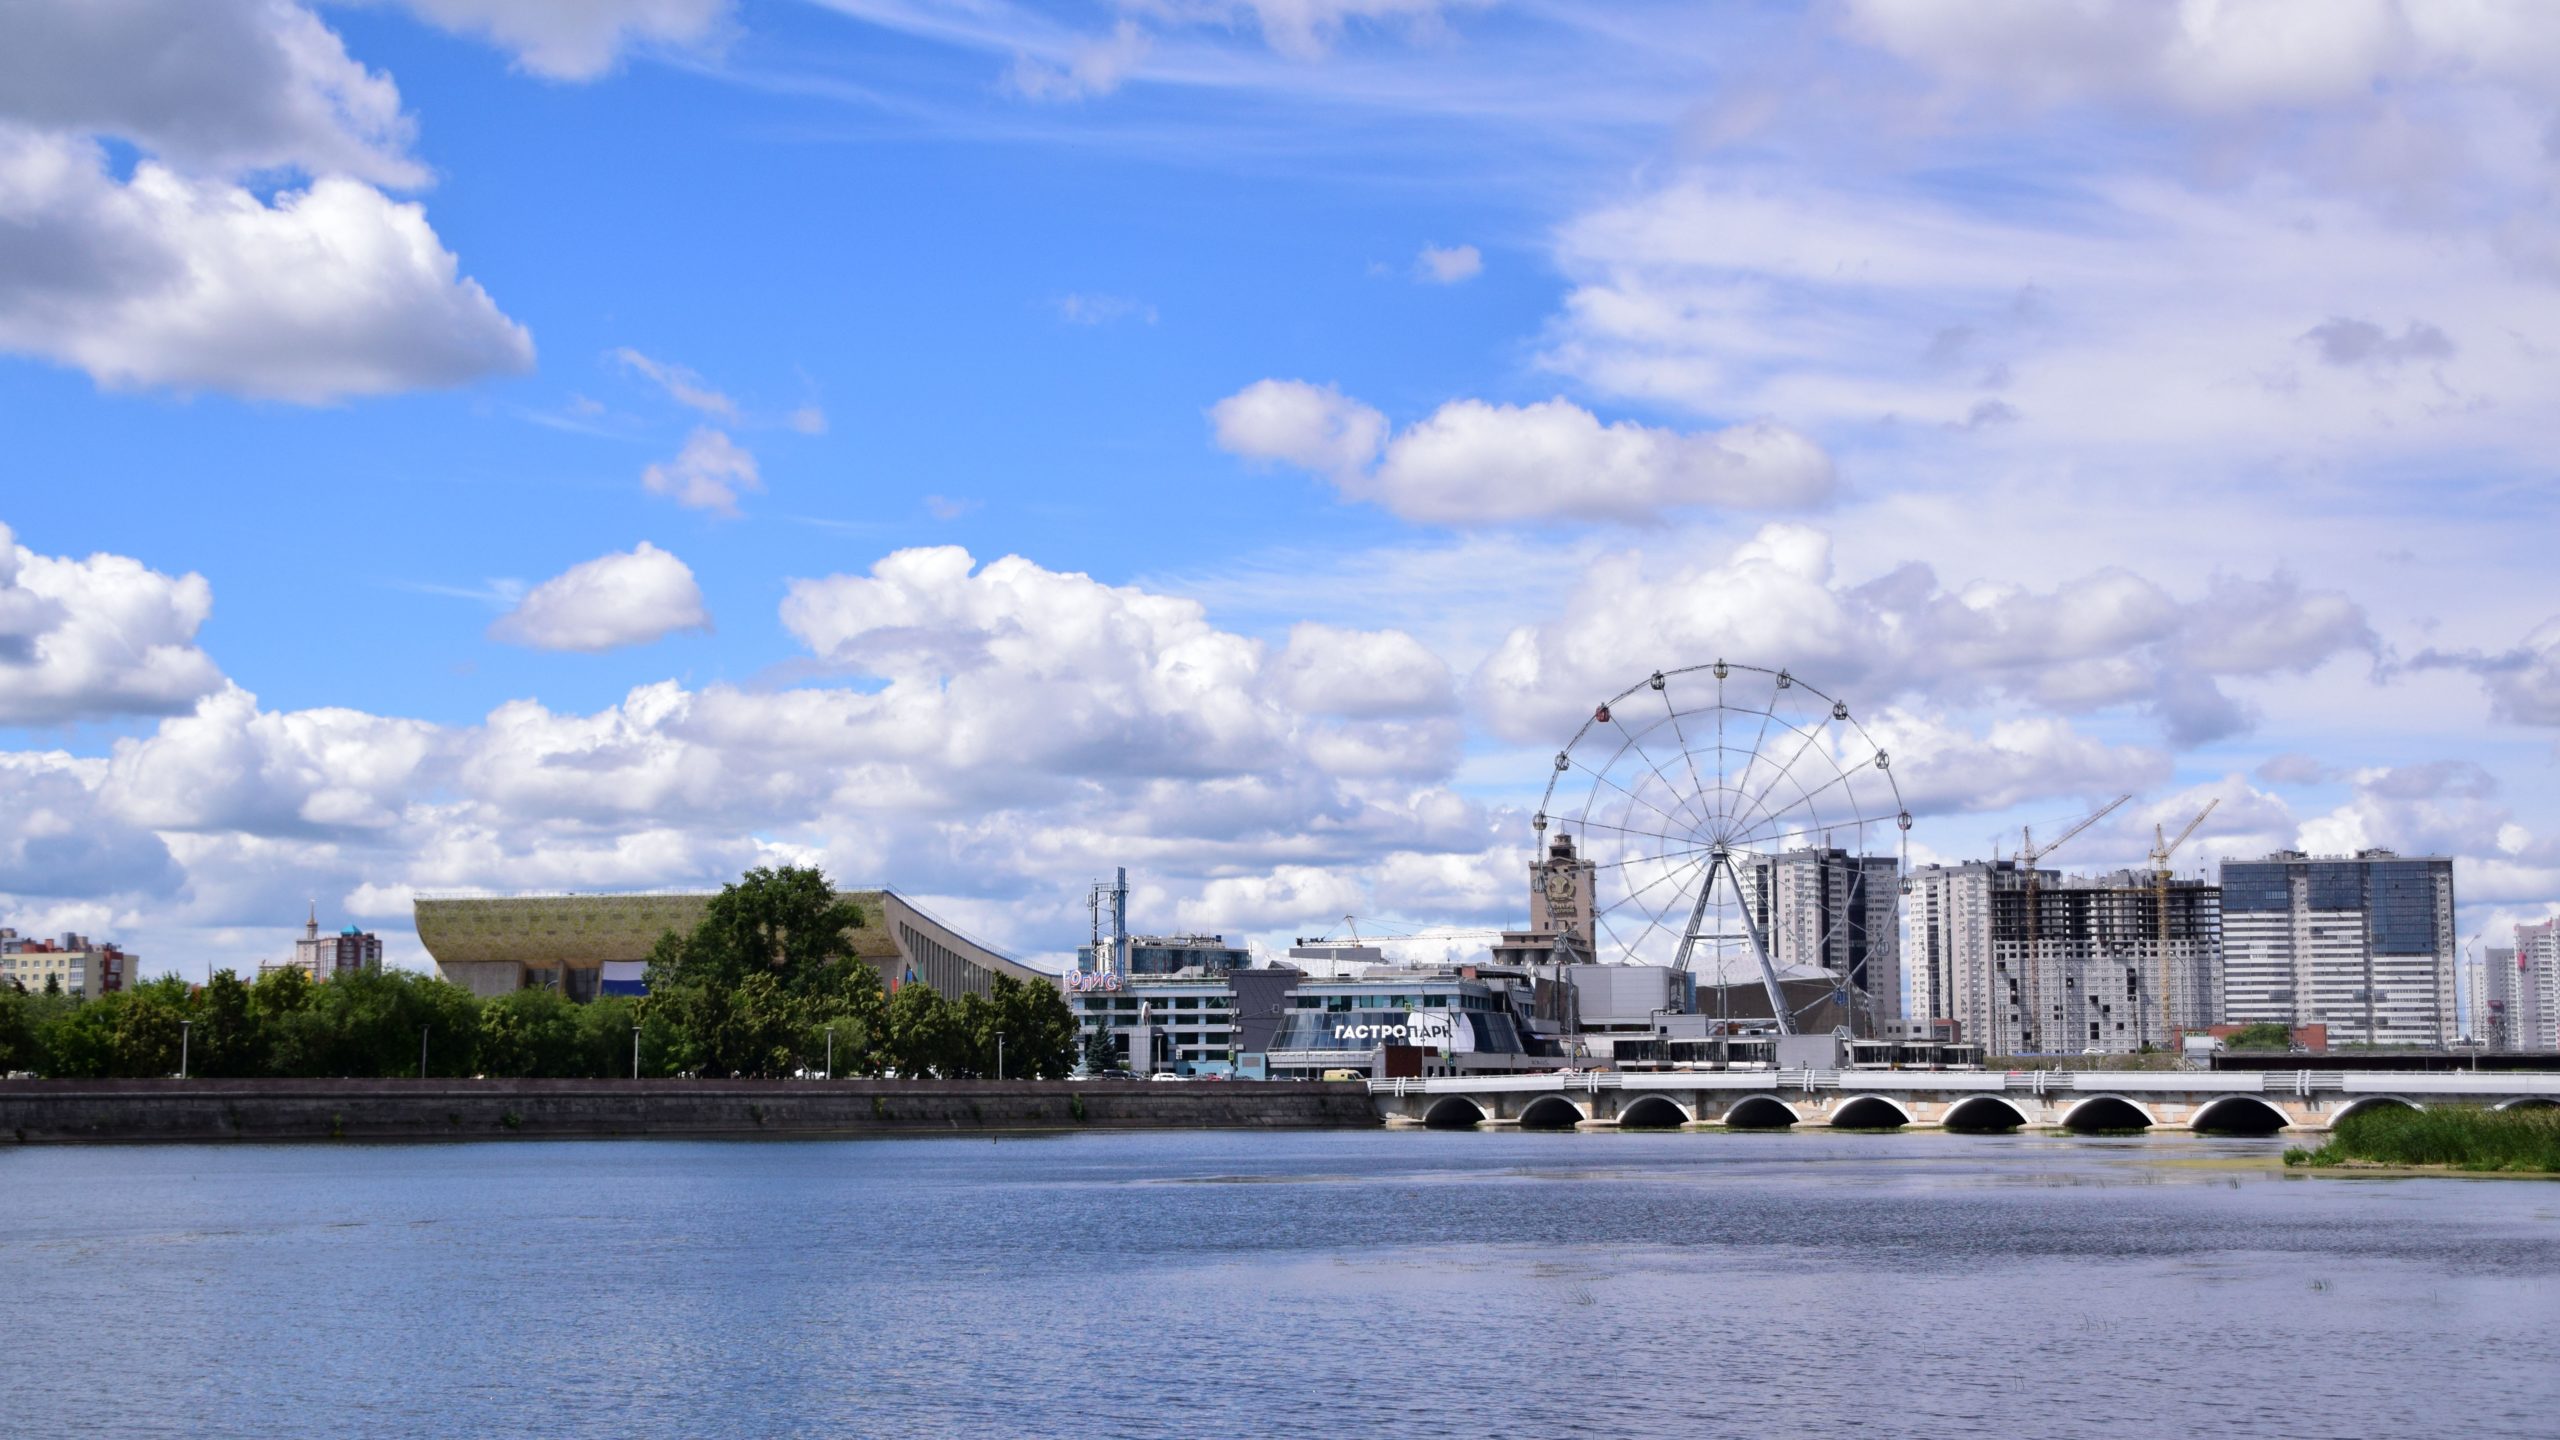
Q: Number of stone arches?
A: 10